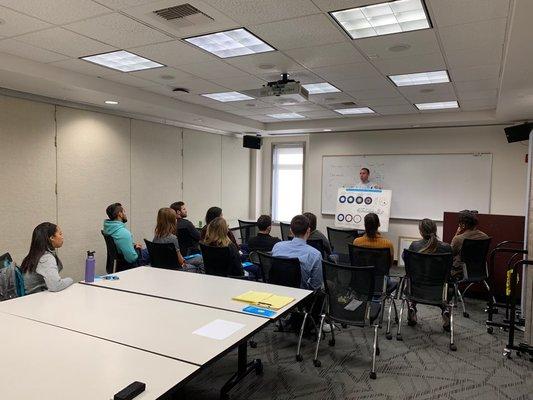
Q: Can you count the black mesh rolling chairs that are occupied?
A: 12